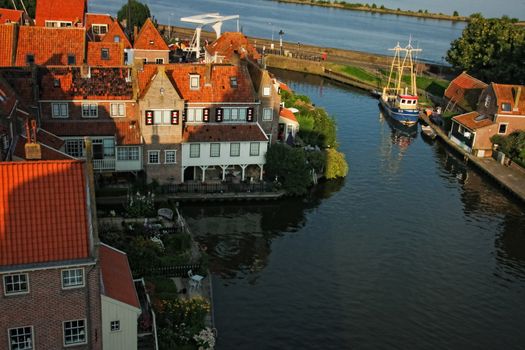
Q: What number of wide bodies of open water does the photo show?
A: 2